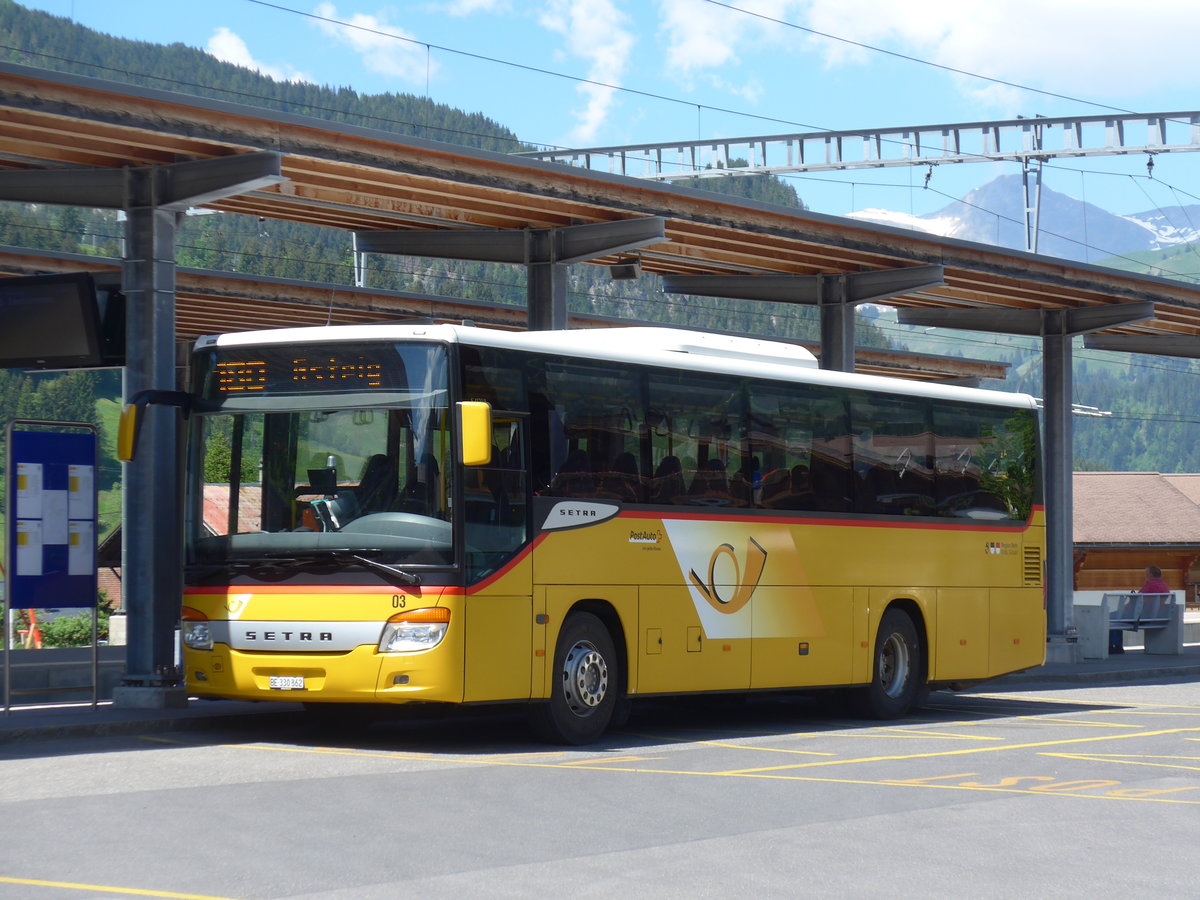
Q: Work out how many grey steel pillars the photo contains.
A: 4